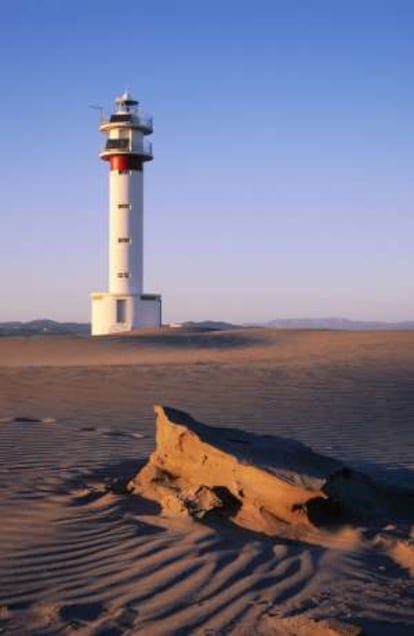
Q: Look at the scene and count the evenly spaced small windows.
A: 4